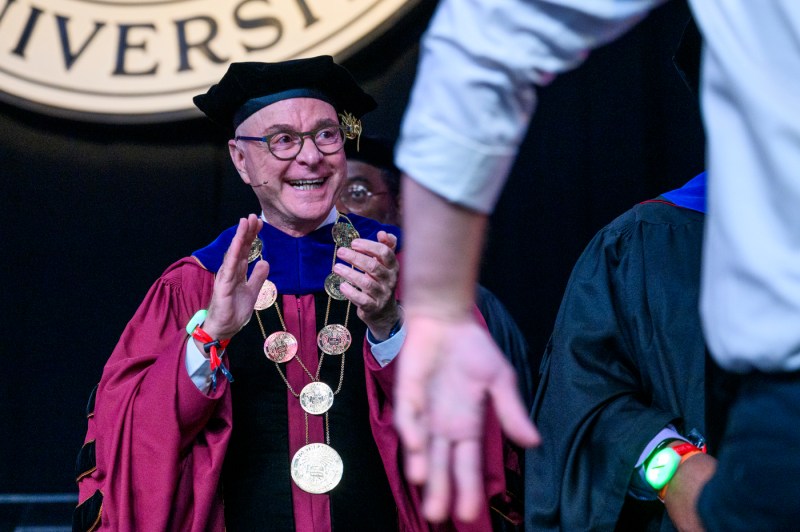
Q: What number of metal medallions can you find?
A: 8